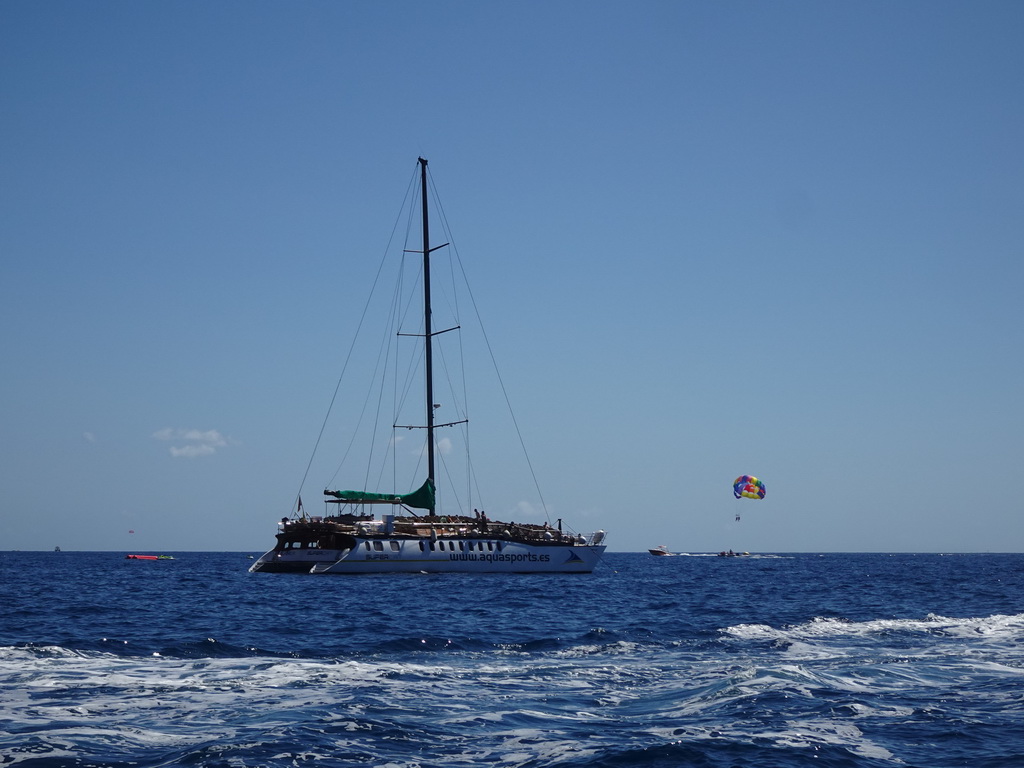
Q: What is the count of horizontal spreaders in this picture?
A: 3